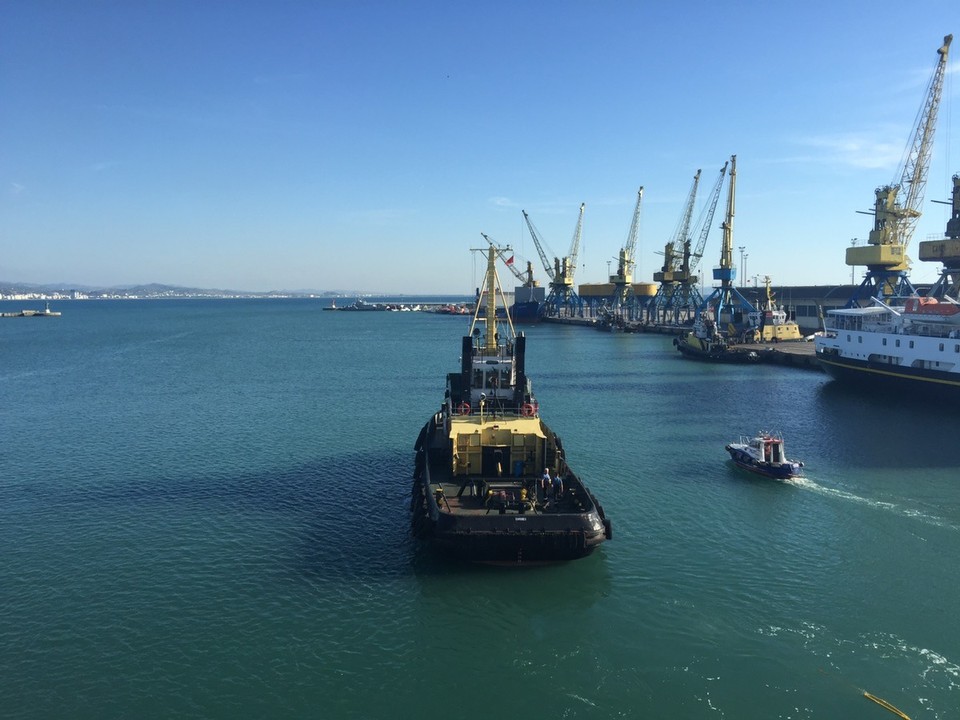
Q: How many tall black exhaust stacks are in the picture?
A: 2